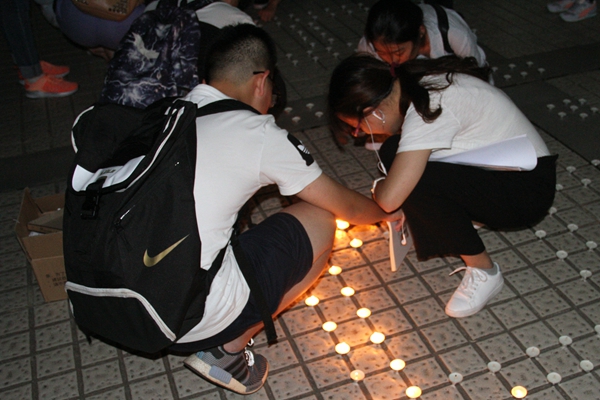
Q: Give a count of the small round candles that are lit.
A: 13